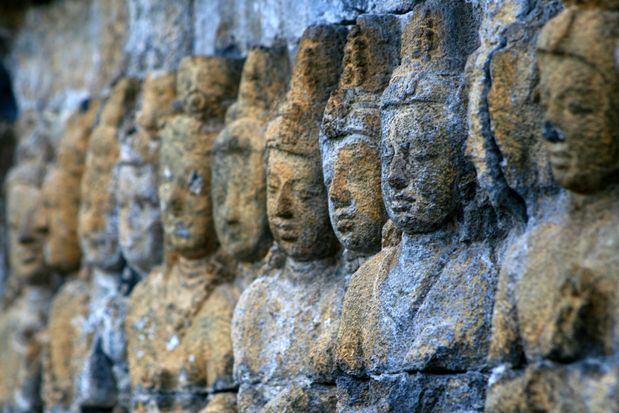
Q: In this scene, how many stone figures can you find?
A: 10